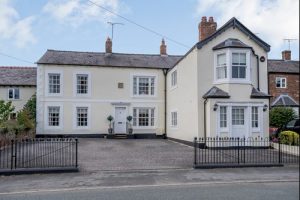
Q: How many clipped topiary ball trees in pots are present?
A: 2